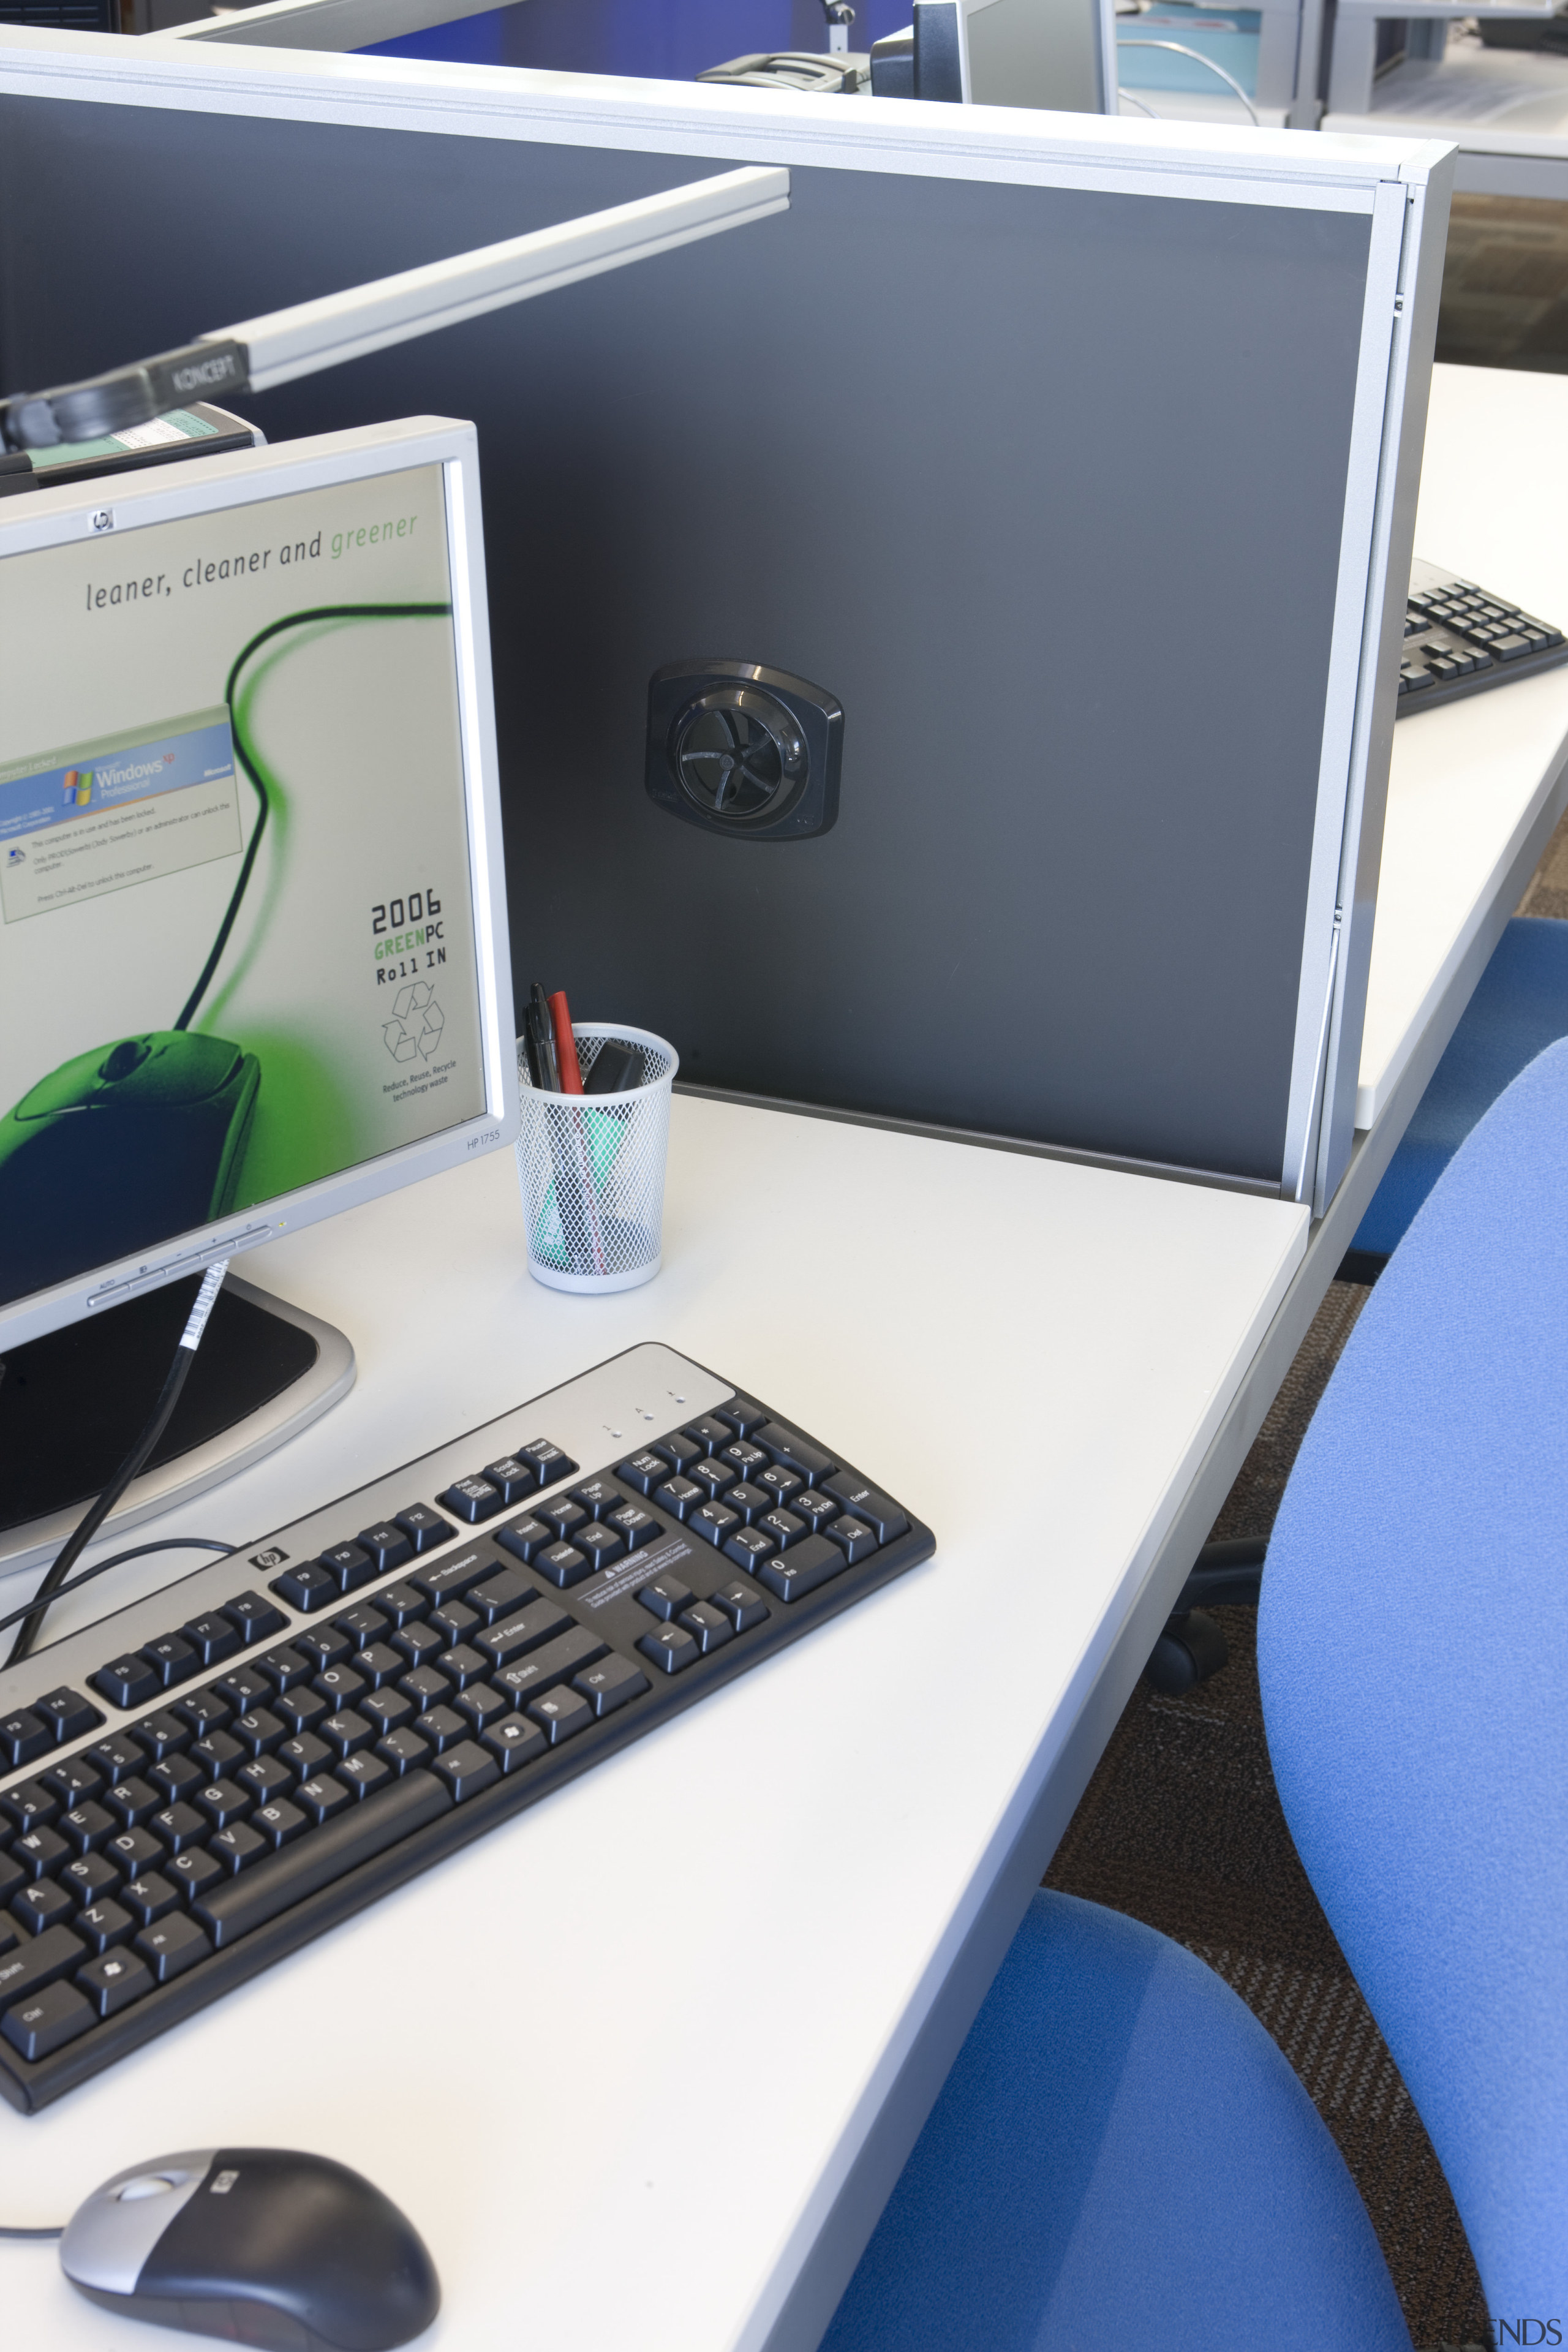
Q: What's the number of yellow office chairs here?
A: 0